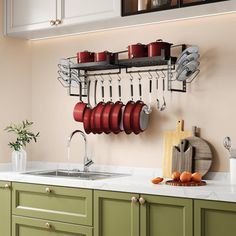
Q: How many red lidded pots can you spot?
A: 4